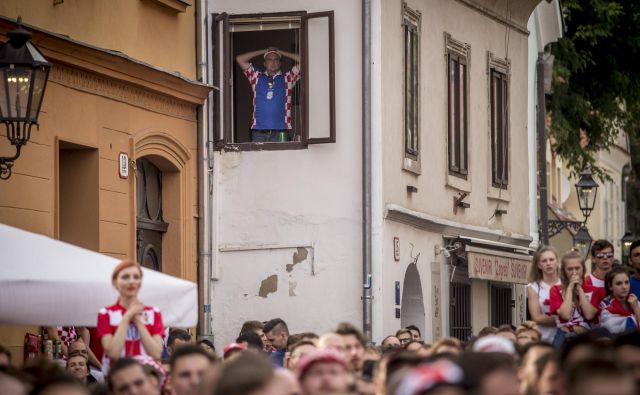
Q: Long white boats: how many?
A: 0